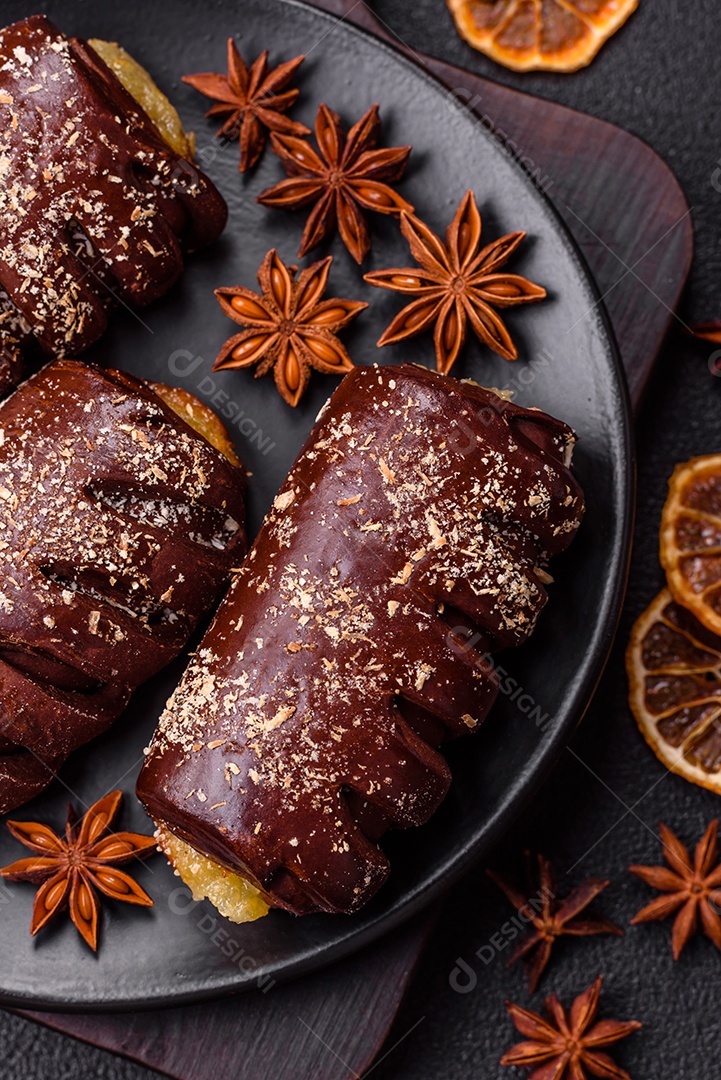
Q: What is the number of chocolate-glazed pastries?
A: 3